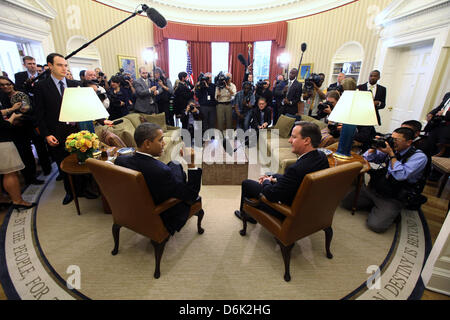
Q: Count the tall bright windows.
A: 3